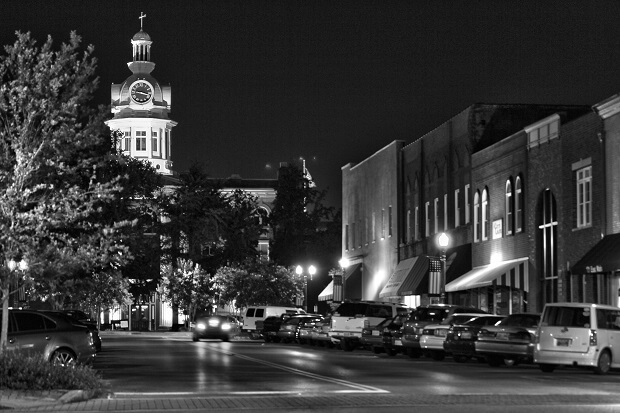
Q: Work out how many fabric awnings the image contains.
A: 5